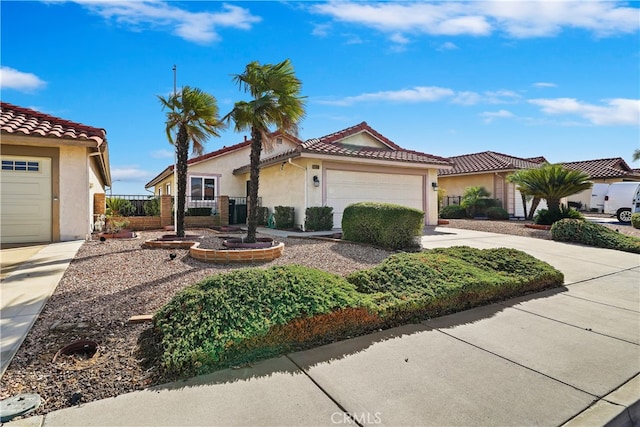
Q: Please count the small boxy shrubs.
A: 3